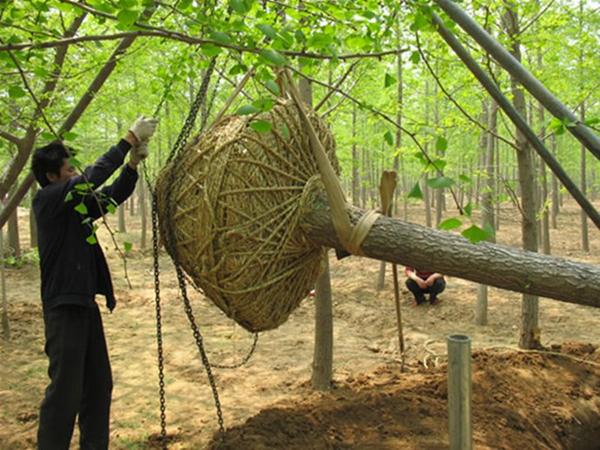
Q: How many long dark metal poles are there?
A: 2